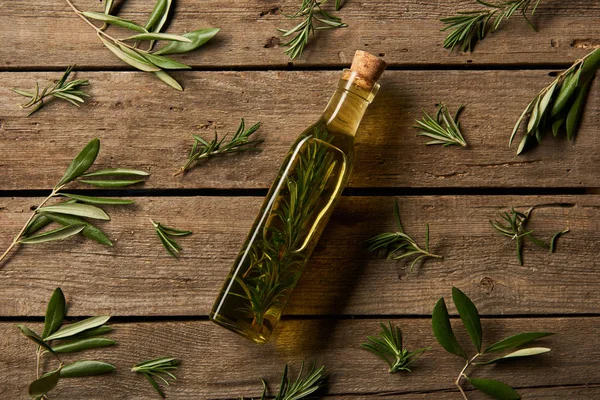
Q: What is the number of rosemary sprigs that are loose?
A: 11